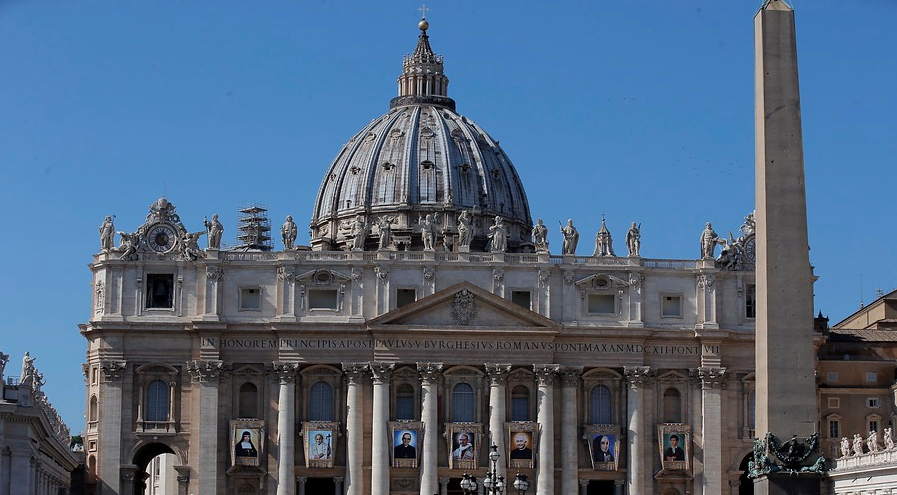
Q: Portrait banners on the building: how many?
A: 7